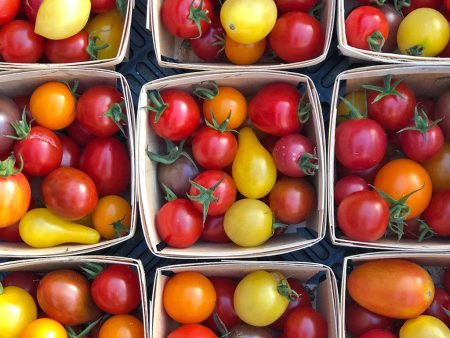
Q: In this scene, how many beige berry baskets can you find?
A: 9